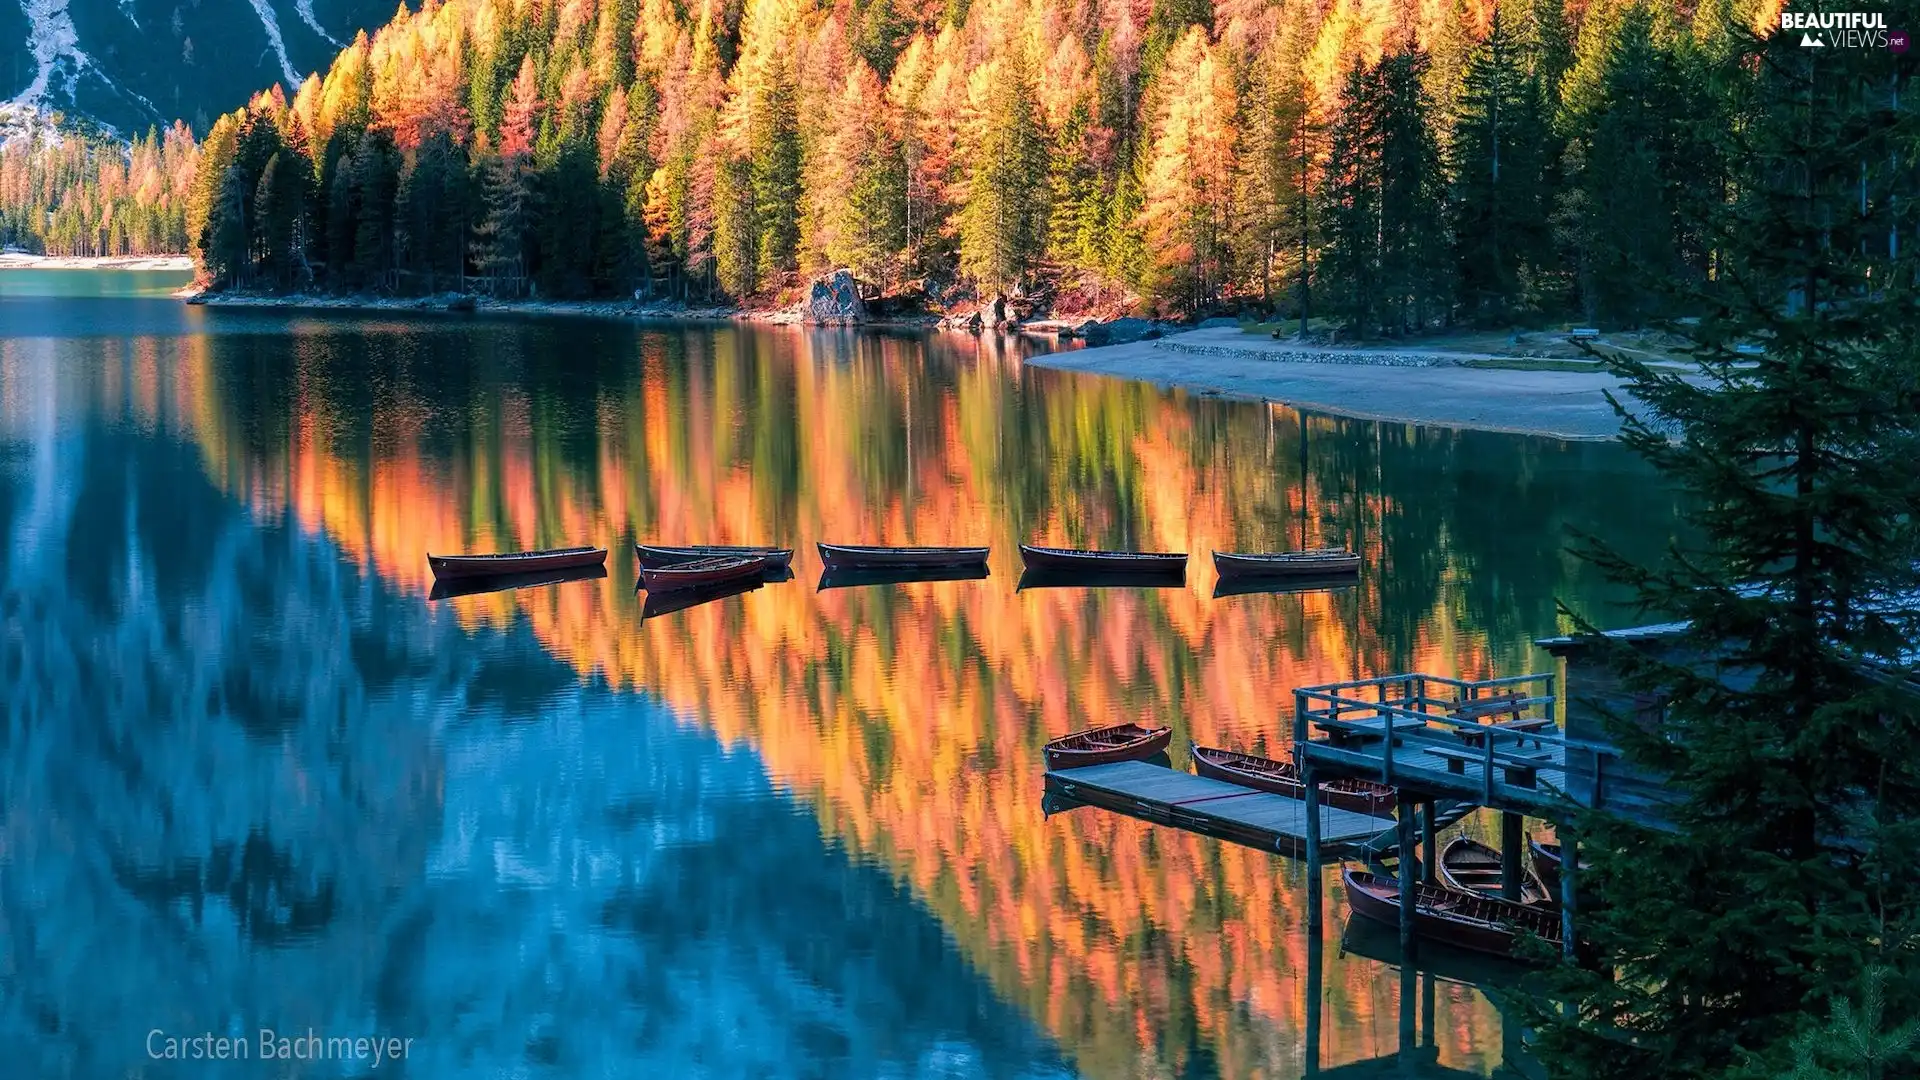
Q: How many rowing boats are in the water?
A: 11